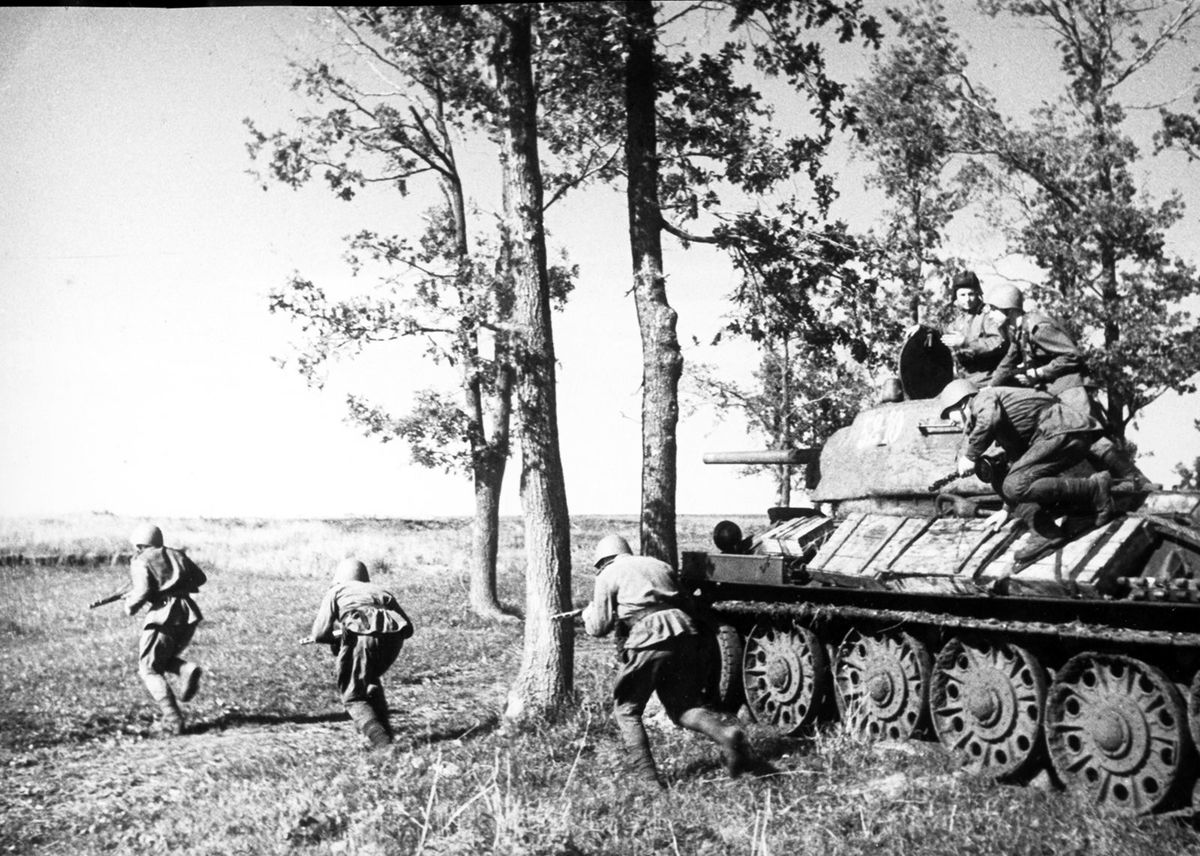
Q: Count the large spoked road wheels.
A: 4